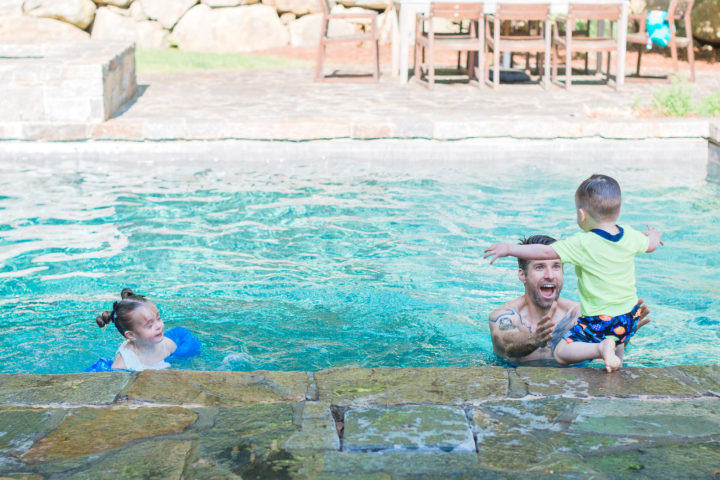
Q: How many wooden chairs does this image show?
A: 5